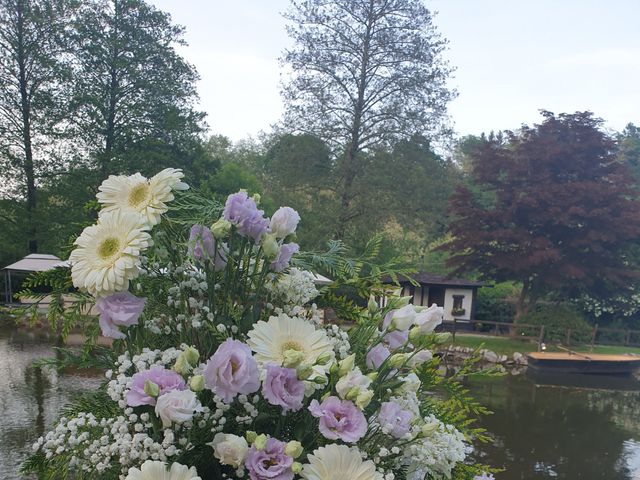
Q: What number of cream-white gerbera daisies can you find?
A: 5